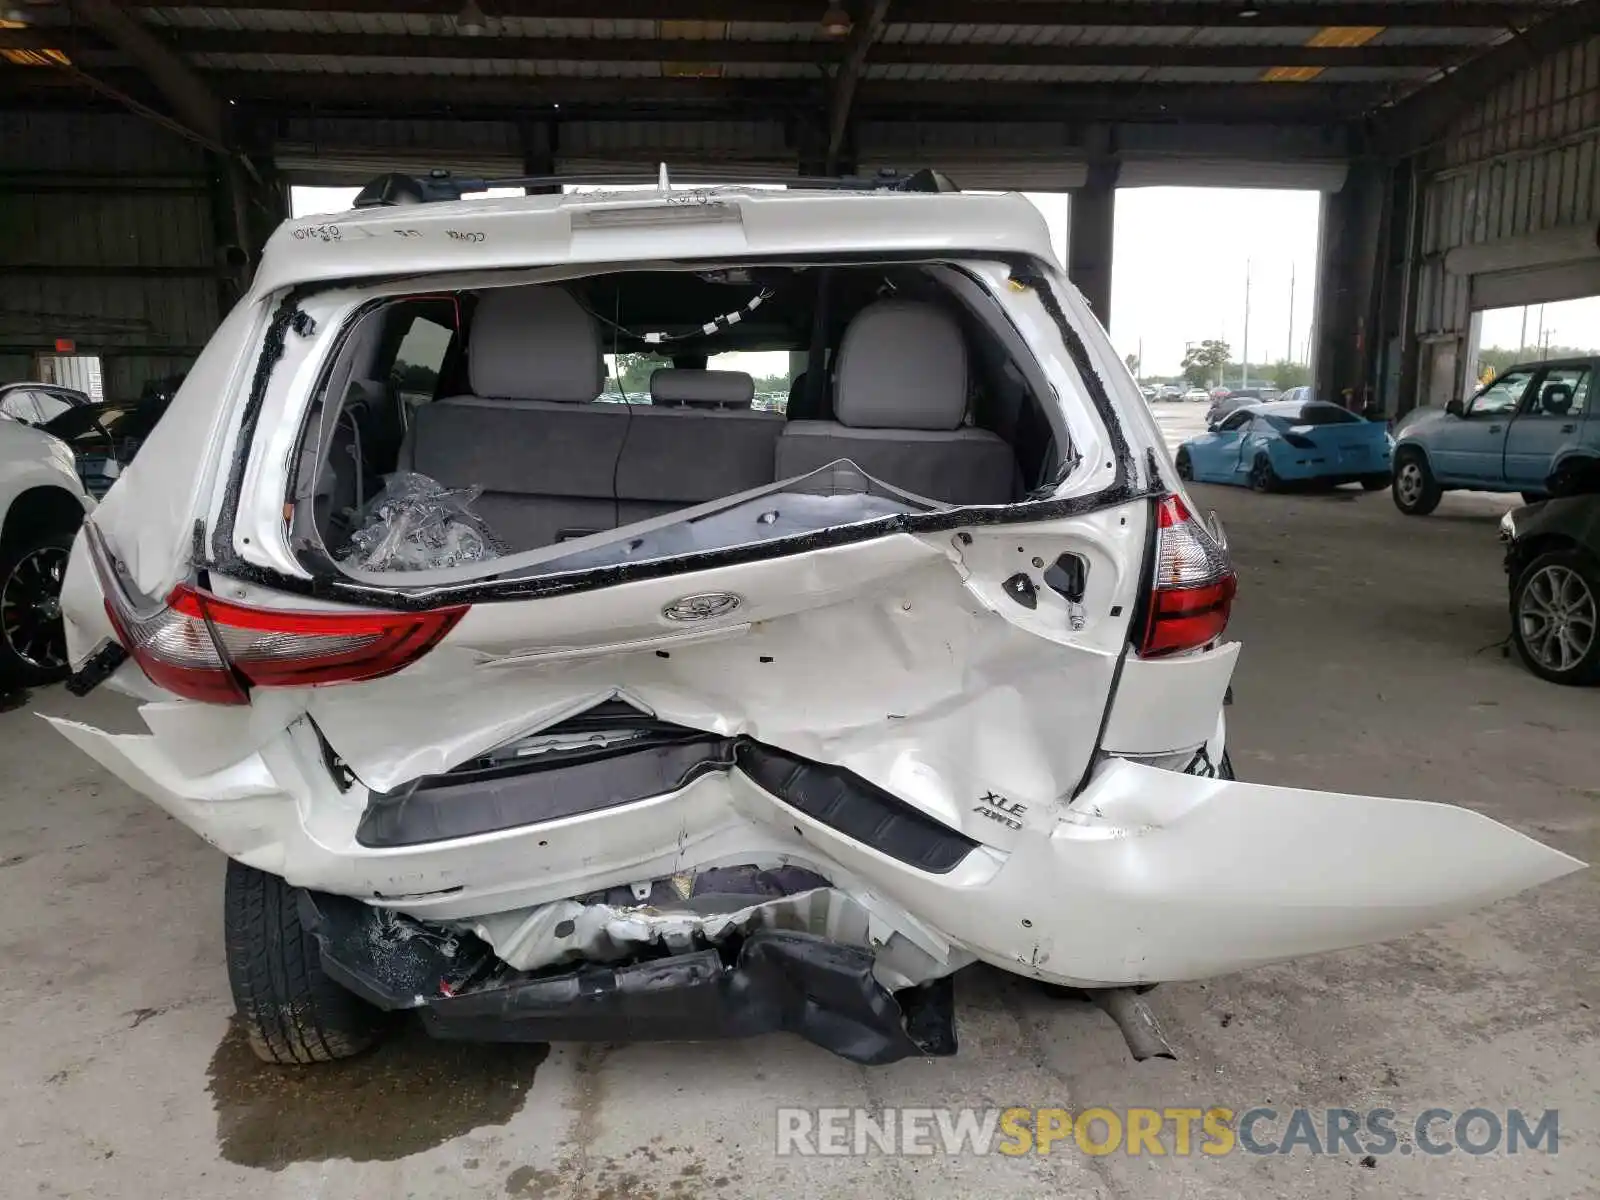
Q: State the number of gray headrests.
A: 3